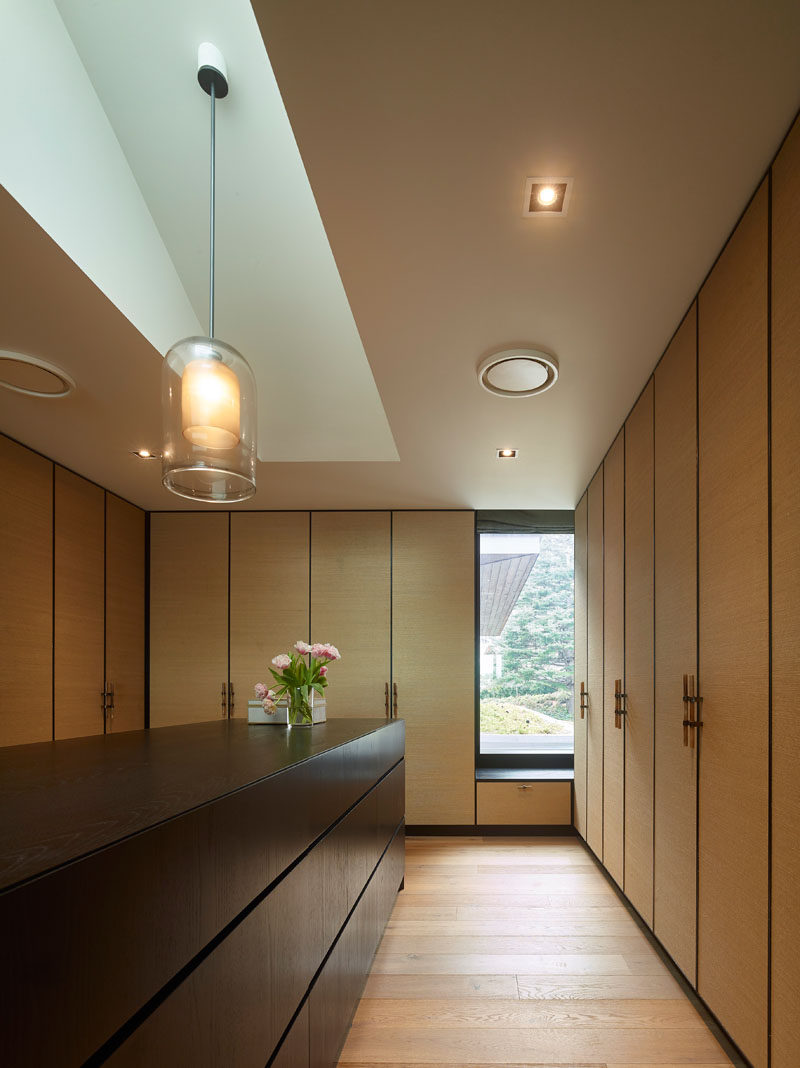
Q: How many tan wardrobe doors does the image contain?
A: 14